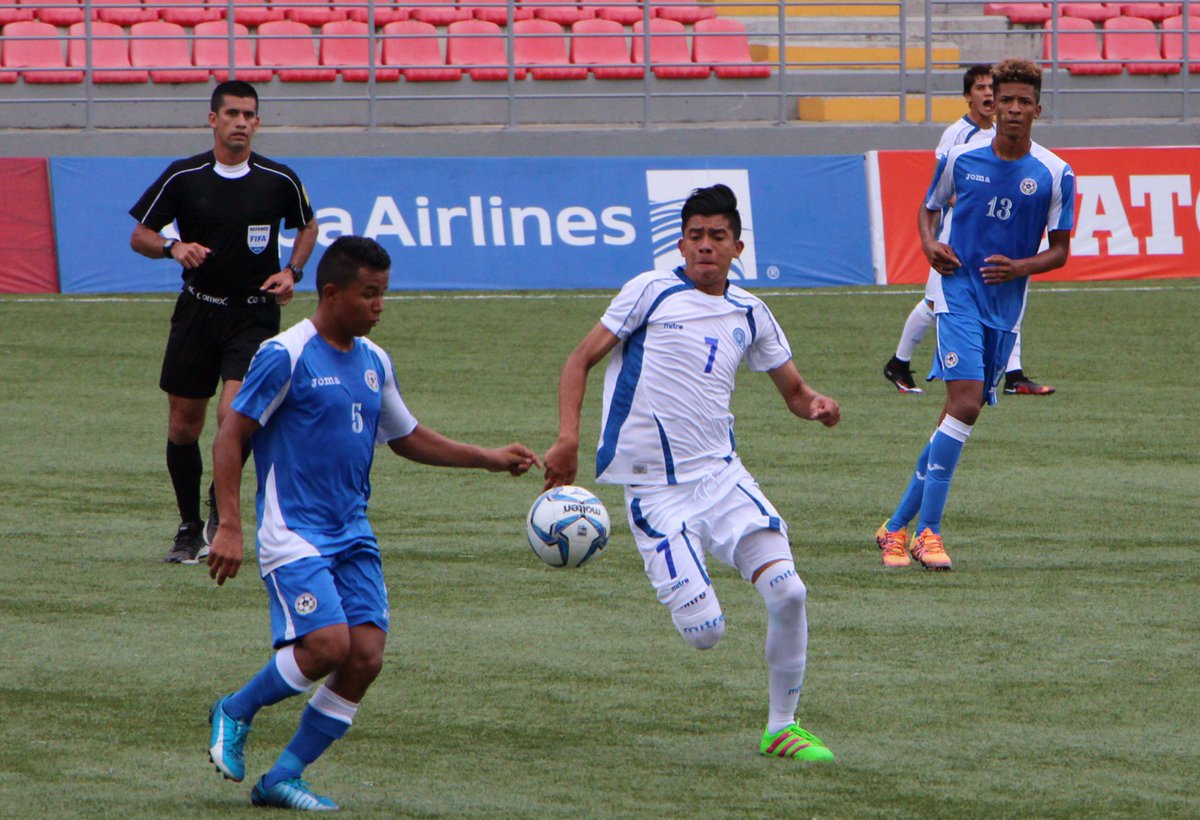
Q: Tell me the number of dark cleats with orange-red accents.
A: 2